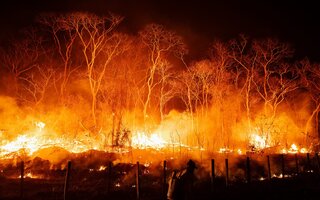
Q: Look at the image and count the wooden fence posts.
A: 13